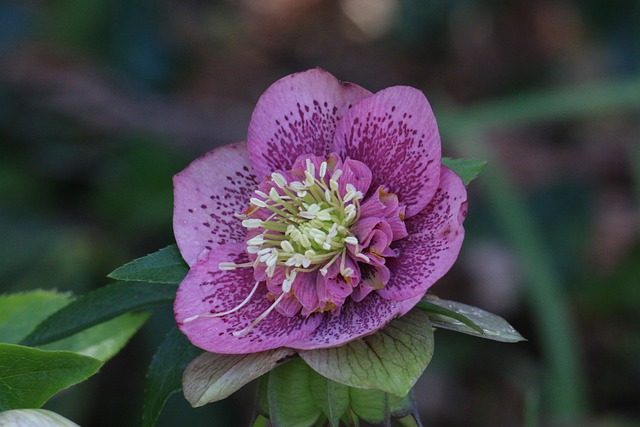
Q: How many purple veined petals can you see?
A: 6